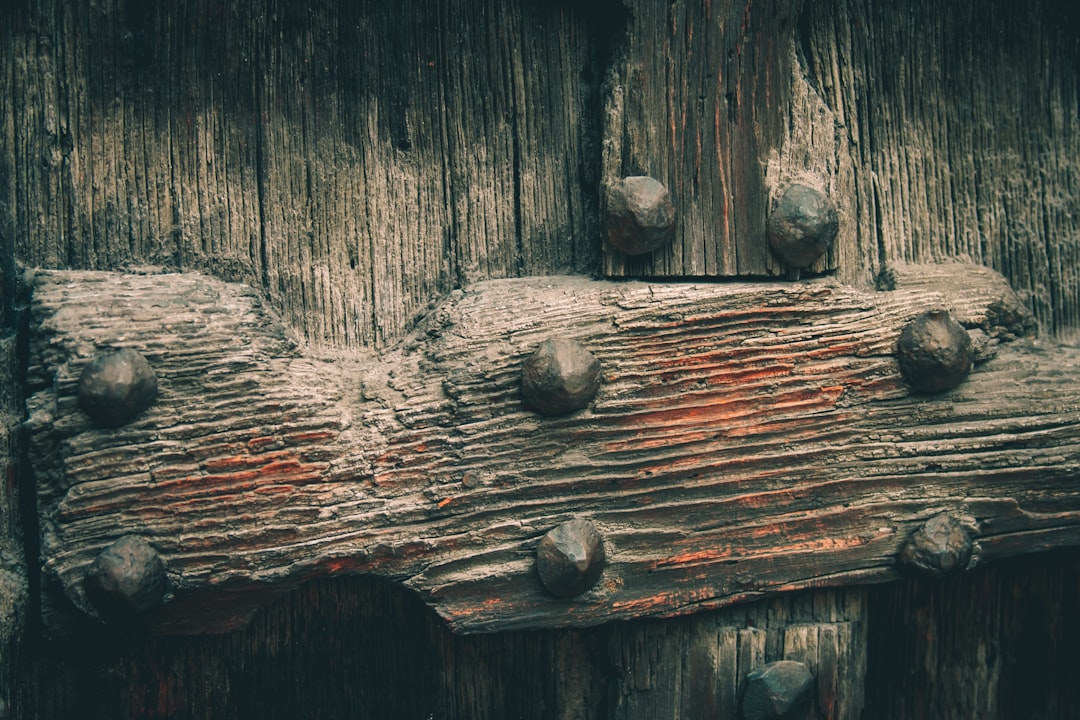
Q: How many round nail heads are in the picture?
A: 9